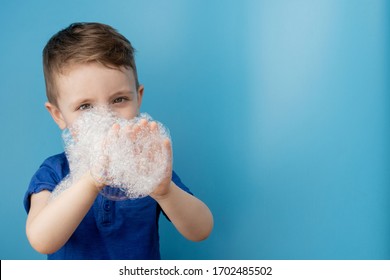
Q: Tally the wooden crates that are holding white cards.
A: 0